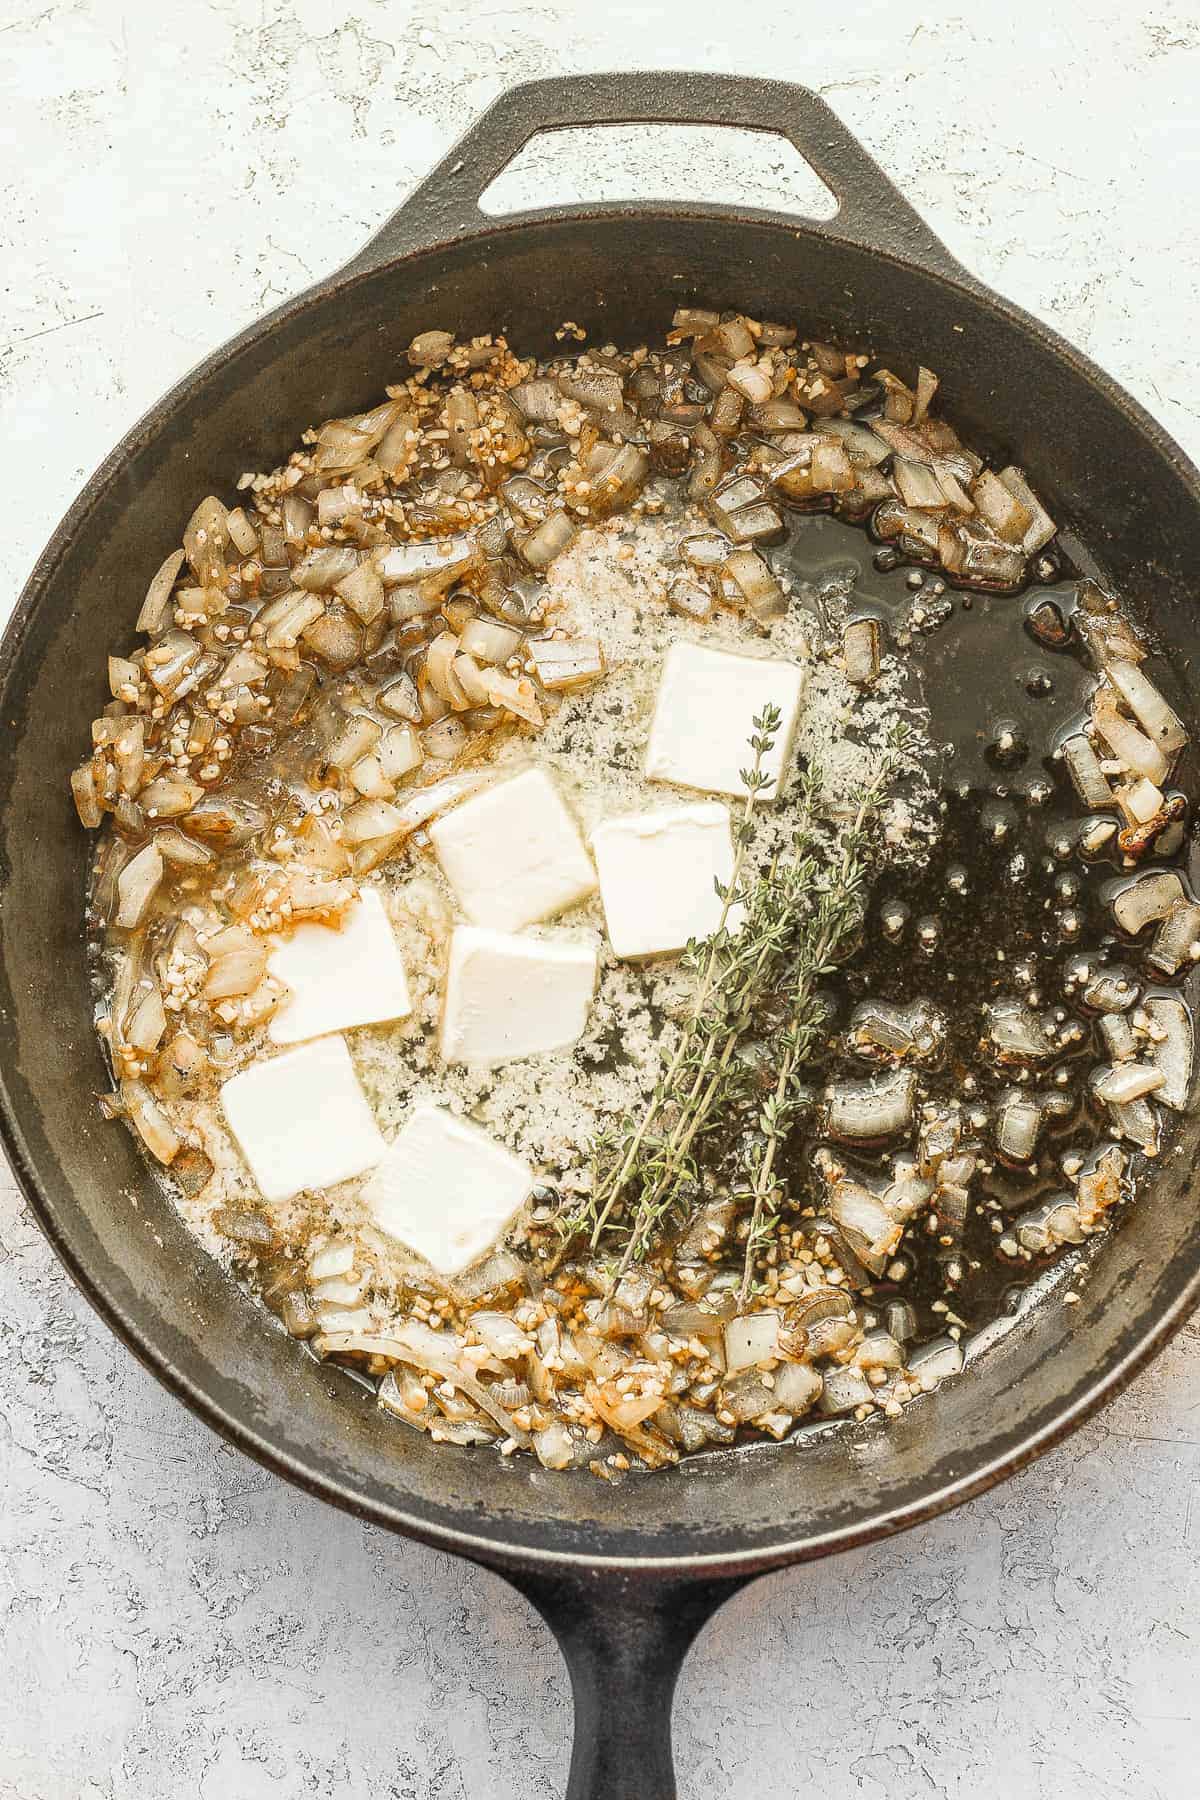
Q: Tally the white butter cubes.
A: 7